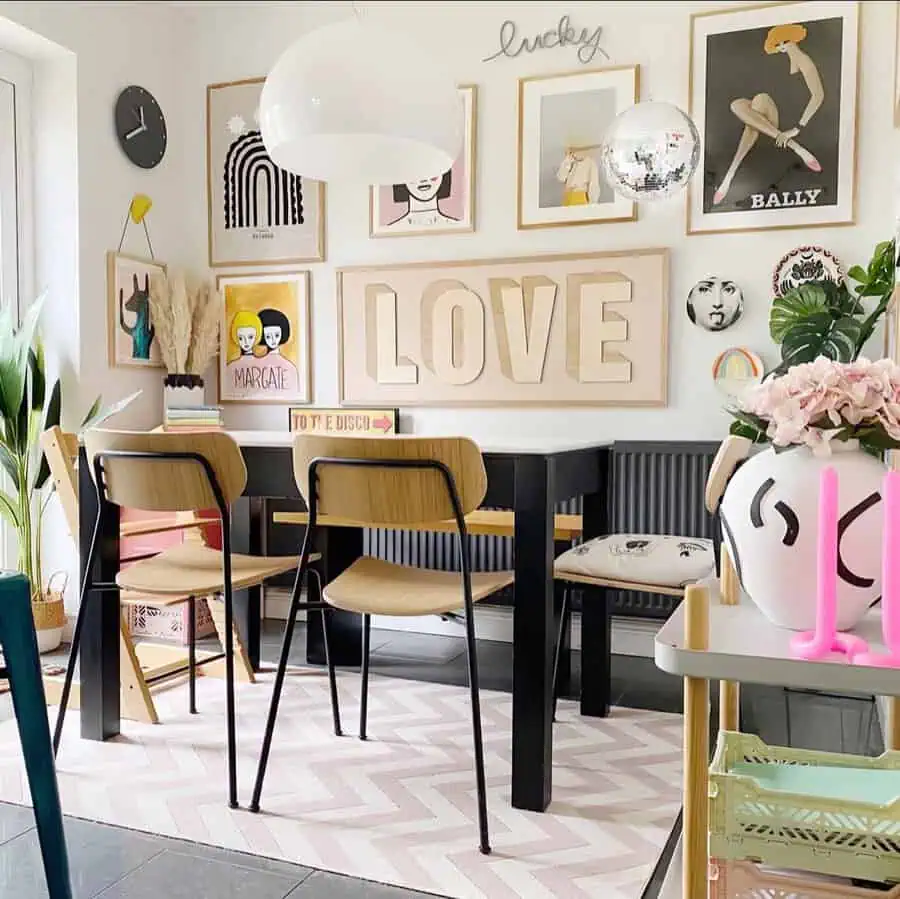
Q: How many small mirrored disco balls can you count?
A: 1